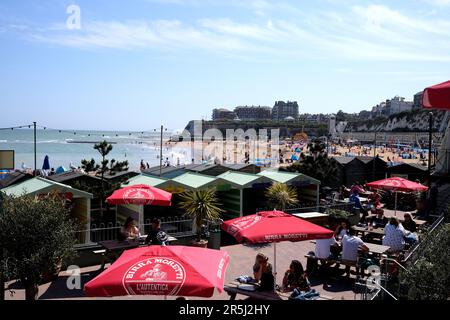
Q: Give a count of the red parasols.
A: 5